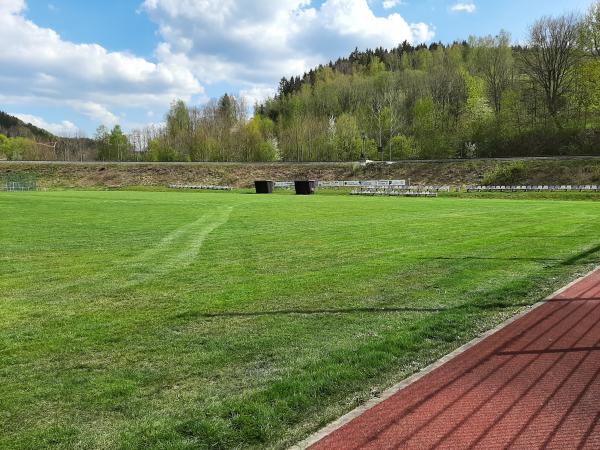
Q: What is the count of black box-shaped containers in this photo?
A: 2